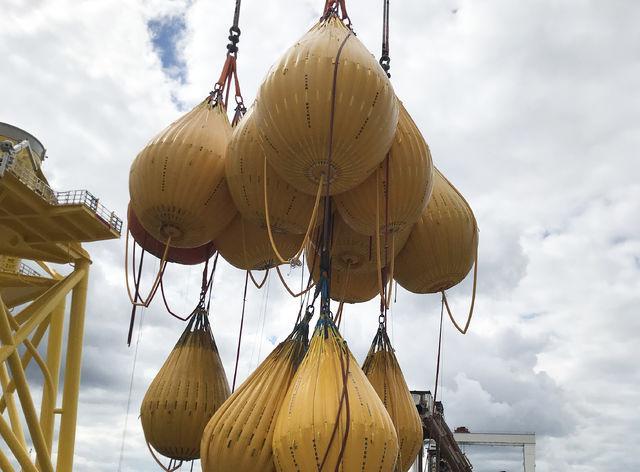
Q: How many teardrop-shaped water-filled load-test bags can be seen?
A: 13